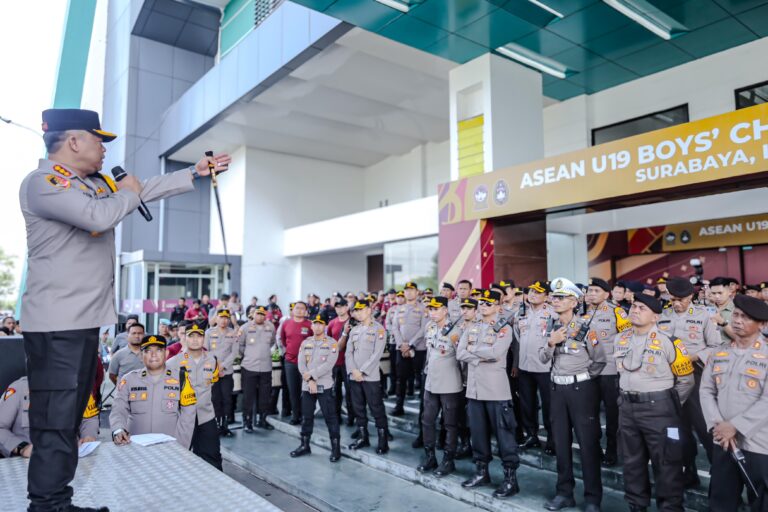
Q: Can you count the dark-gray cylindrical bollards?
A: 0